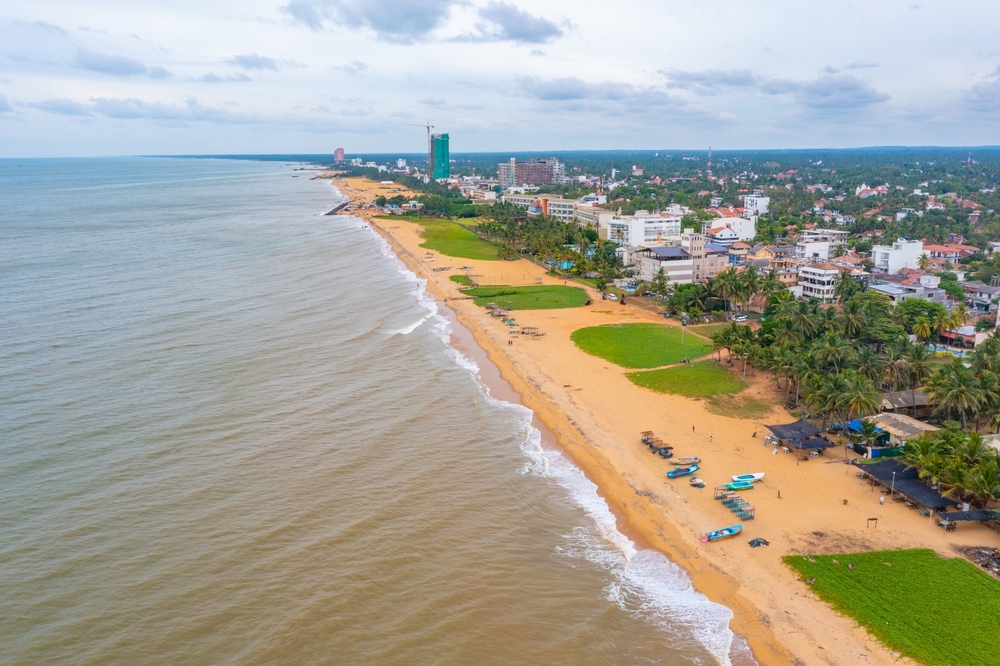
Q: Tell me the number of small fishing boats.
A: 5